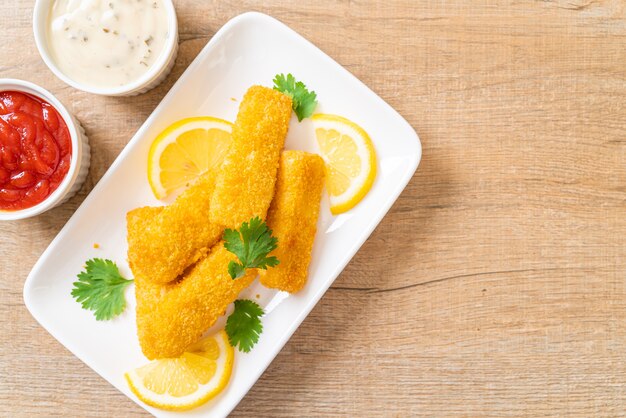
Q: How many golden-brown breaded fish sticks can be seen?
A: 4